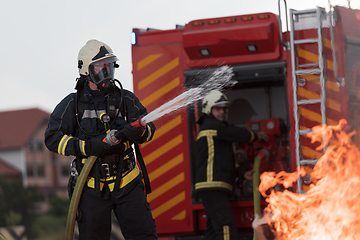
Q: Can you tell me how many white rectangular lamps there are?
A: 2